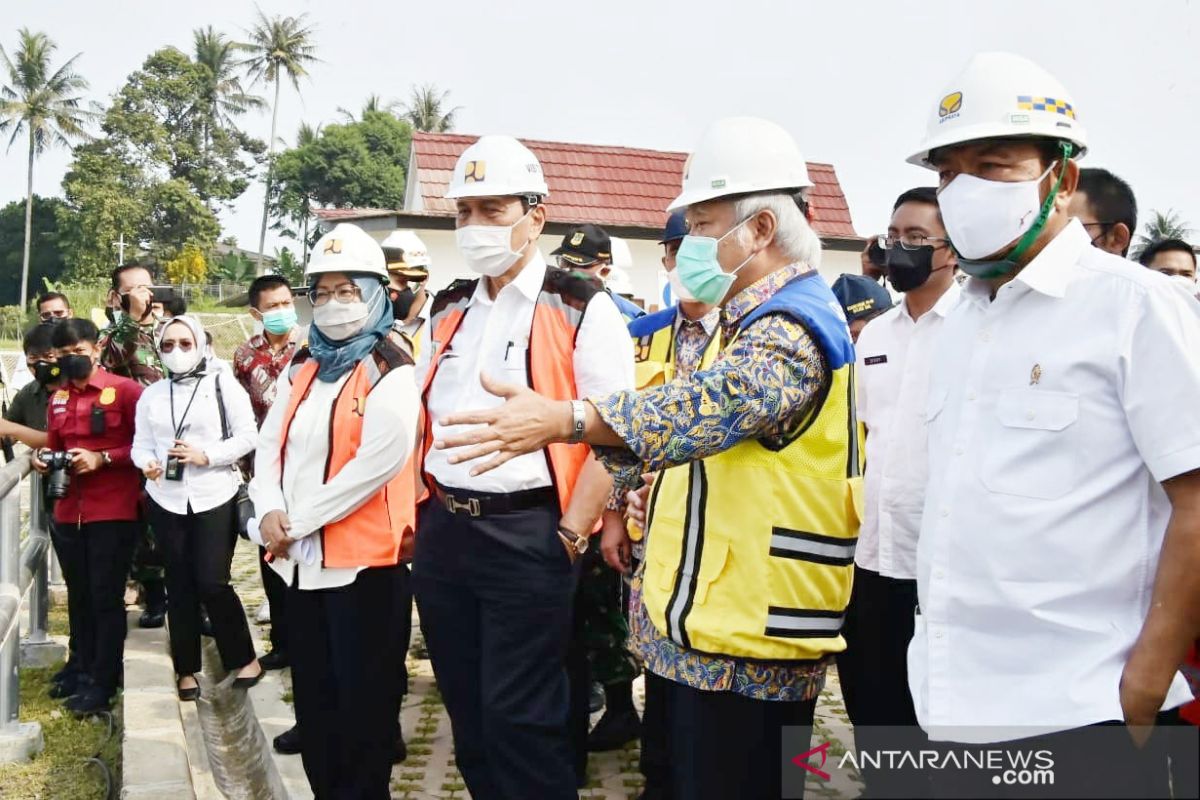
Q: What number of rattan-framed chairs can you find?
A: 0